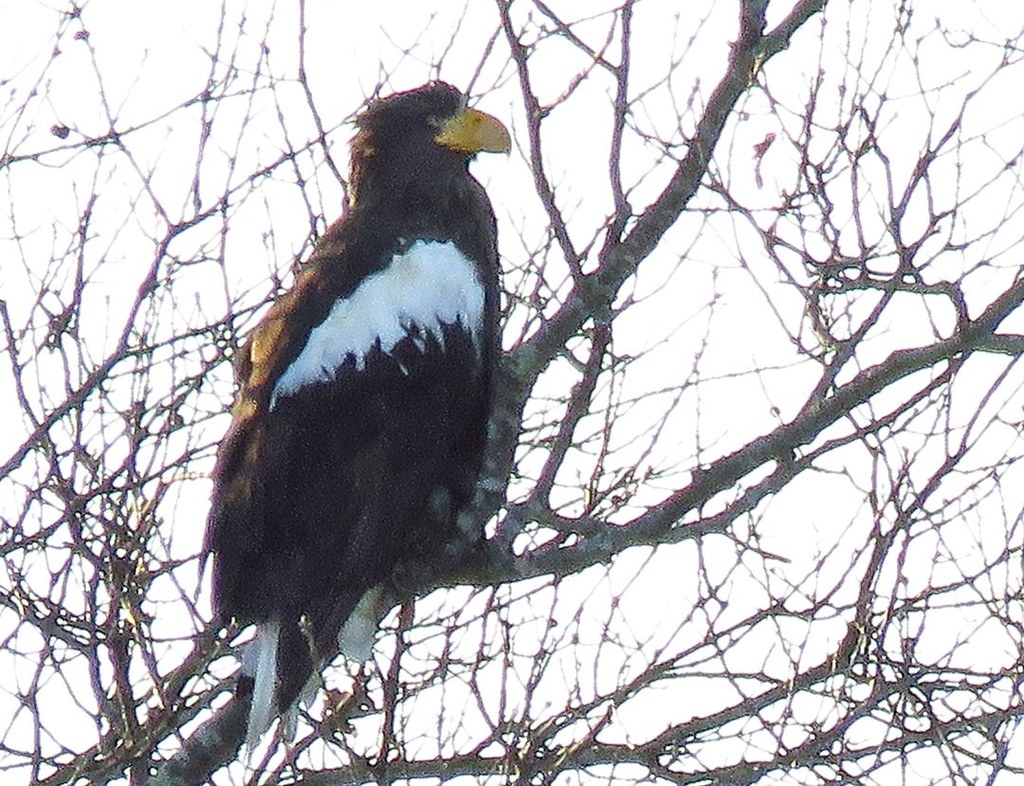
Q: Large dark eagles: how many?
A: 1